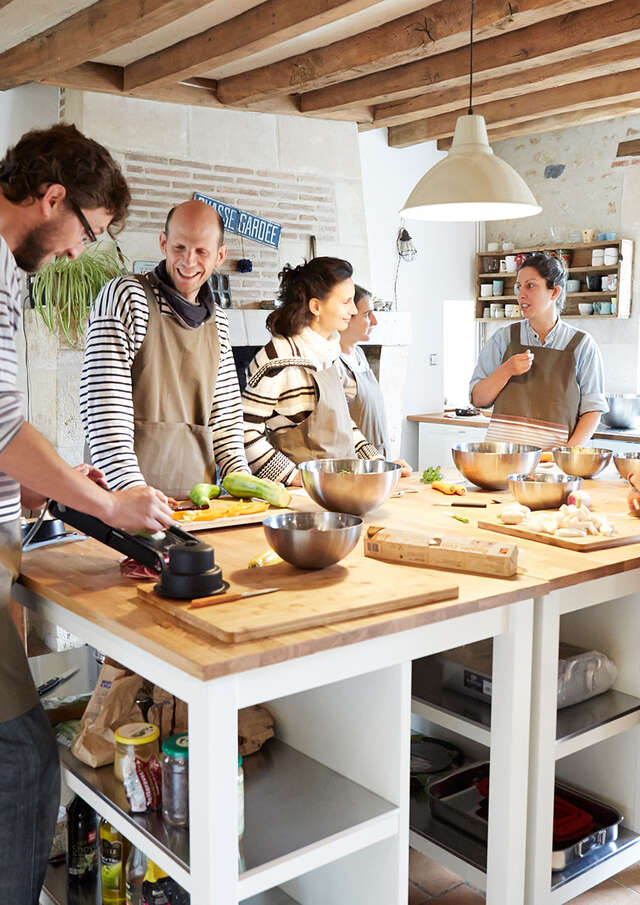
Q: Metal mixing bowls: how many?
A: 7